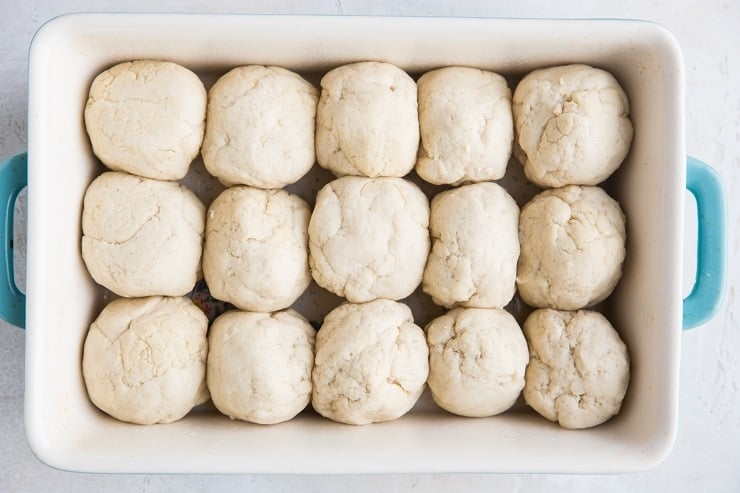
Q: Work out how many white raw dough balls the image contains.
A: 15